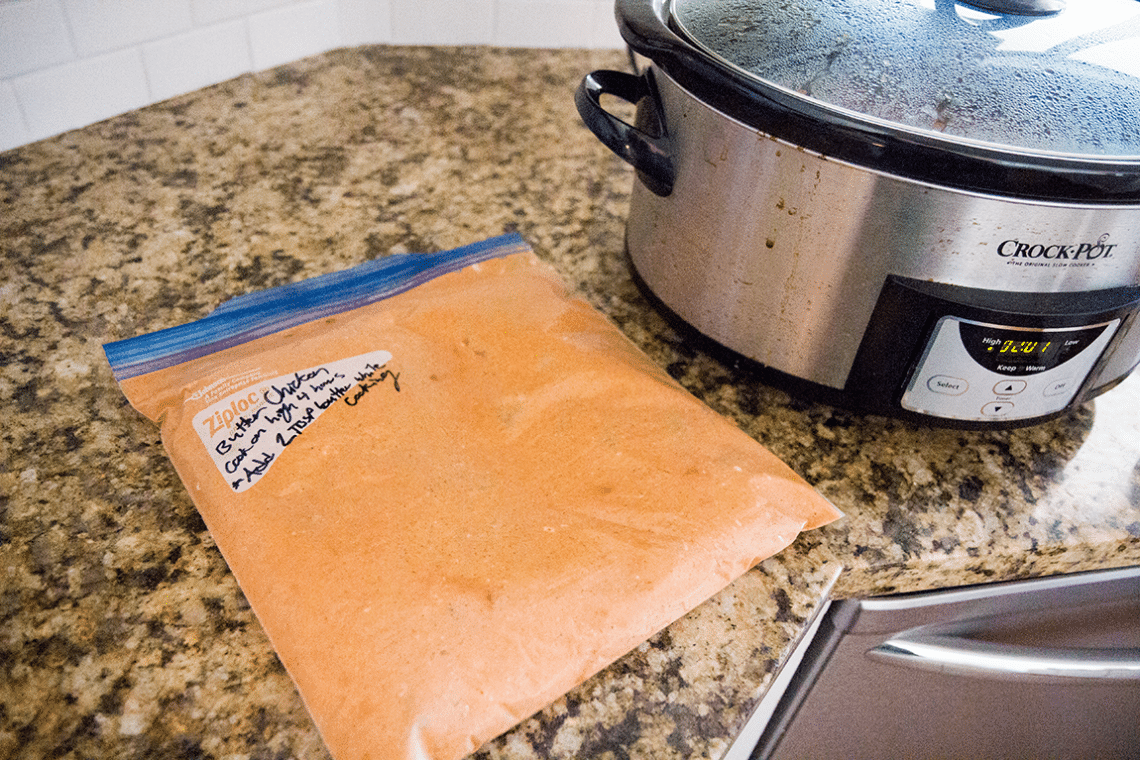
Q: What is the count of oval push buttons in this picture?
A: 4